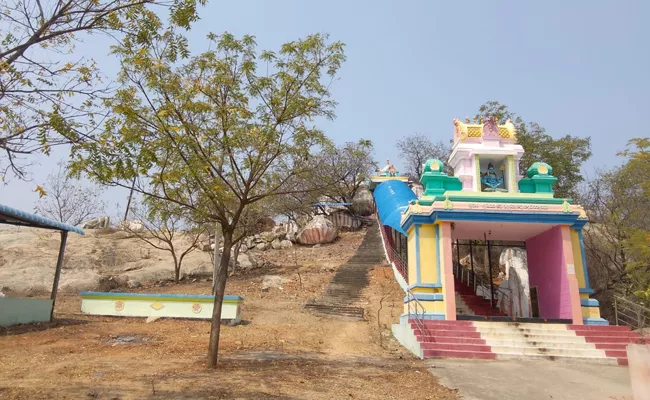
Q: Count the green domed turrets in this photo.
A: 2